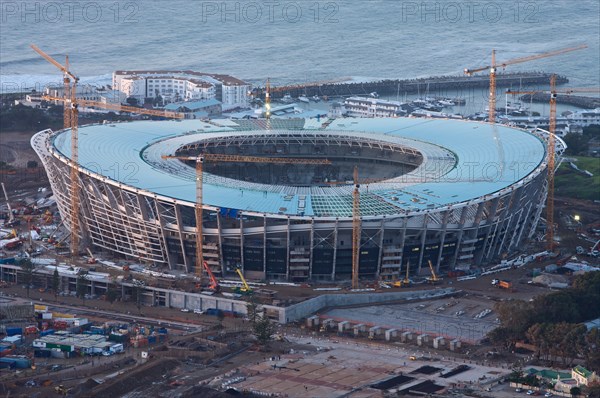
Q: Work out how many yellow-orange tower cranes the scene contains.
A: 7